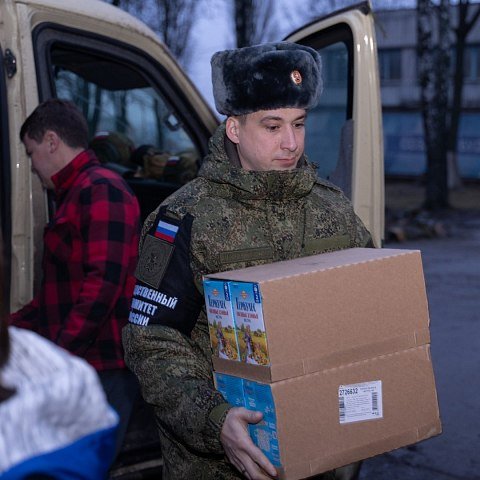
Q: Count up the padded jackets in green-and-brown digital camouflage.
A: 1